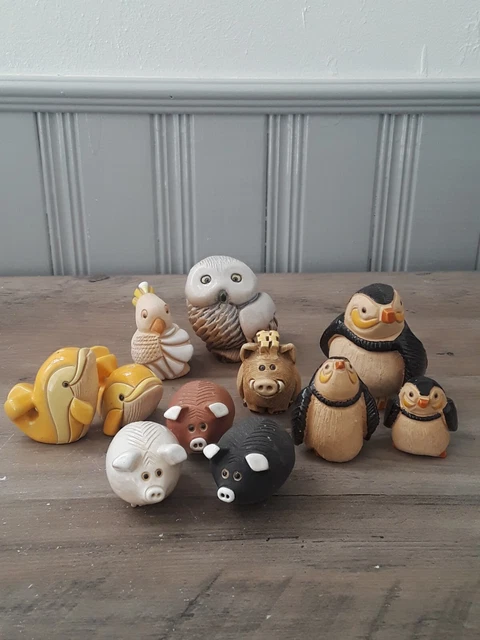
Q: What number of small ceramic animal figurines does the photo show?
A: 11